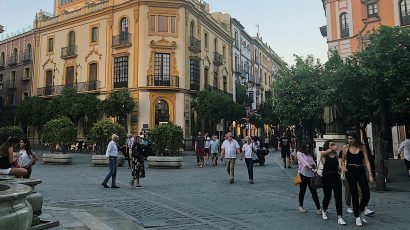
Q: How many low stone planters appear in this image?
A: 3